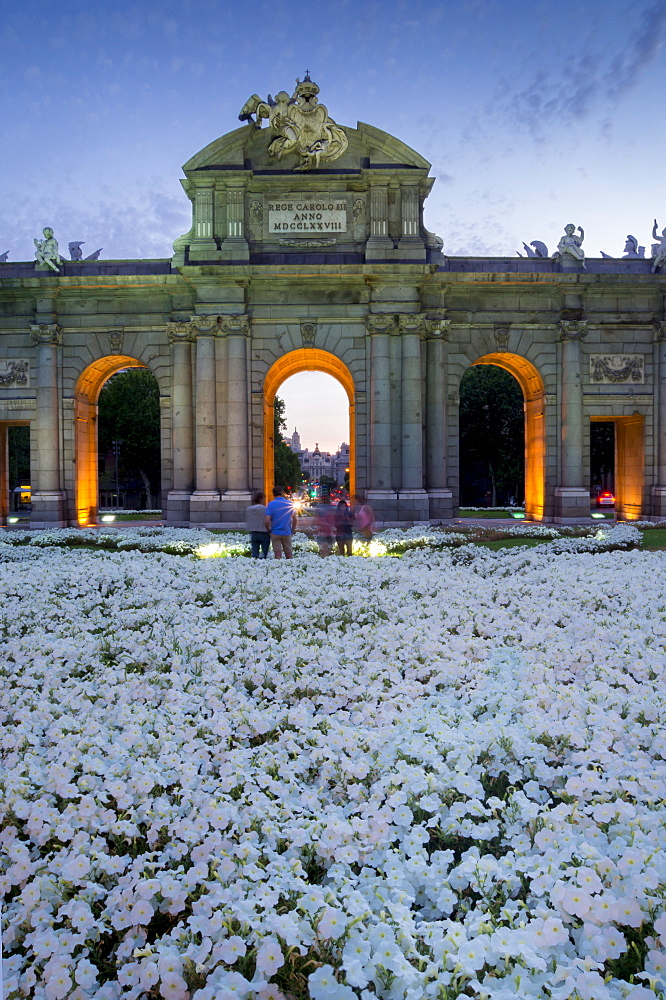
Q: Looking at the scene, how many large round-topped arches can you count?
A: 3